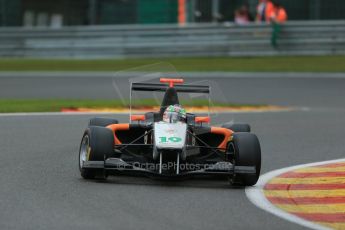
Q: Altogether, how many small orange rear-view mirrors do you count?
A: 2